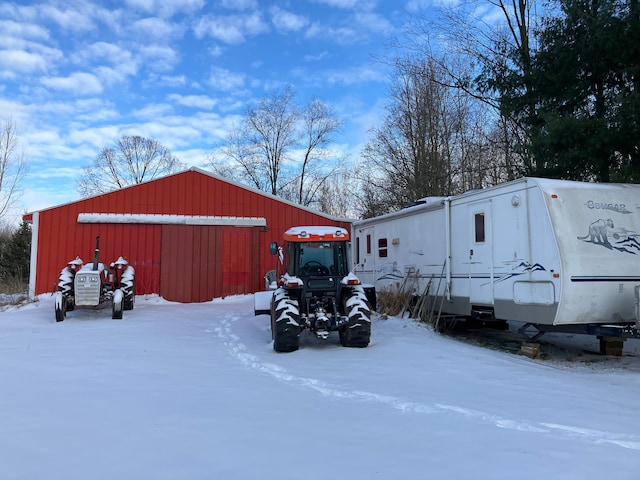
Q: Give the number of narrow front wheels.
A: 2